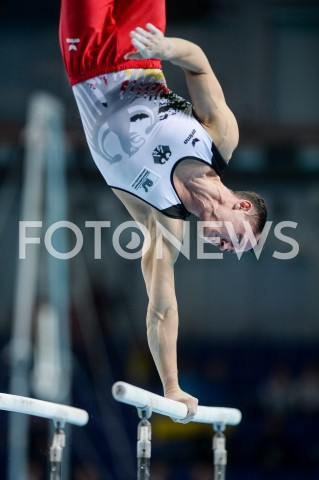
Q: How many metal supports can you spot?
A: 3